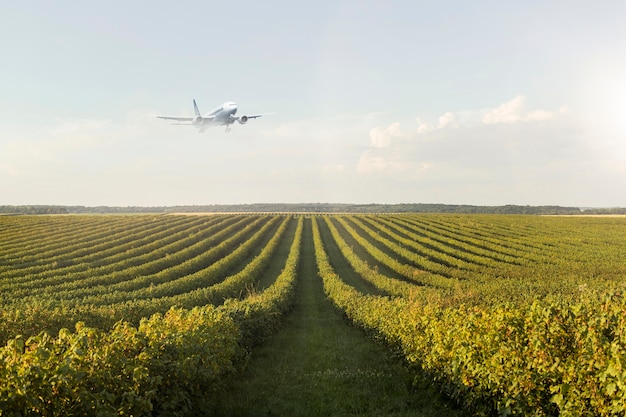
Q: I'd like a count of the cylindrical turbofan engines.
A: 2